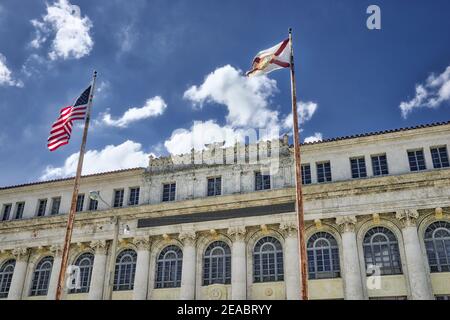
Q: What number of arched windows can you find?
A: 10